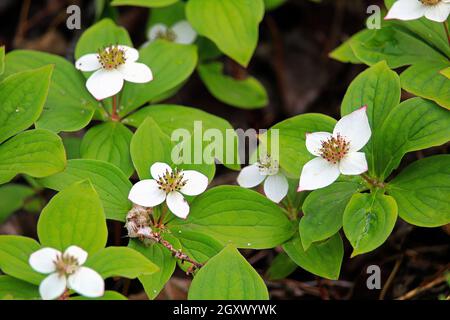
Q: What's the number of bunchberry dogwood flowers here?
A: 7